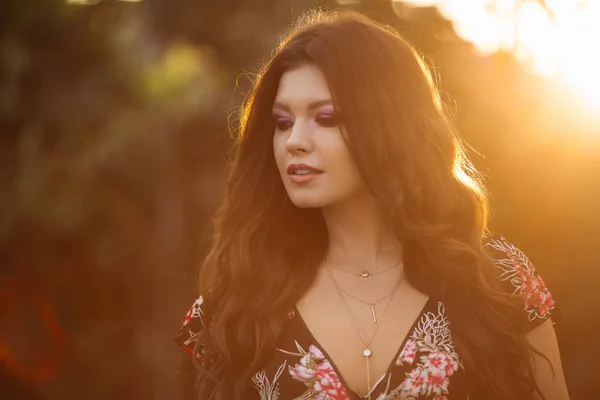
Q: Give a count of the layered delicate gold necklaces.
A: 3